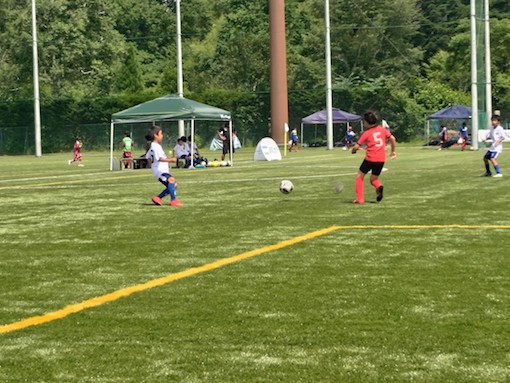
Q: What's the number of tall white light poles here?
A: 5